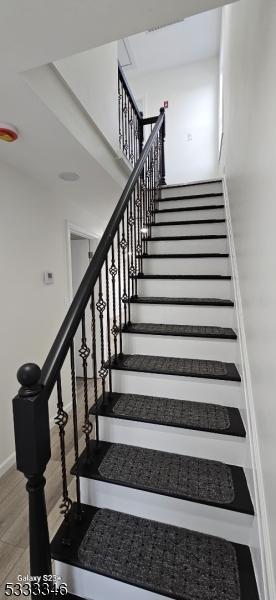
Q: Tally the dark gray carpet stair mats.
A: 6